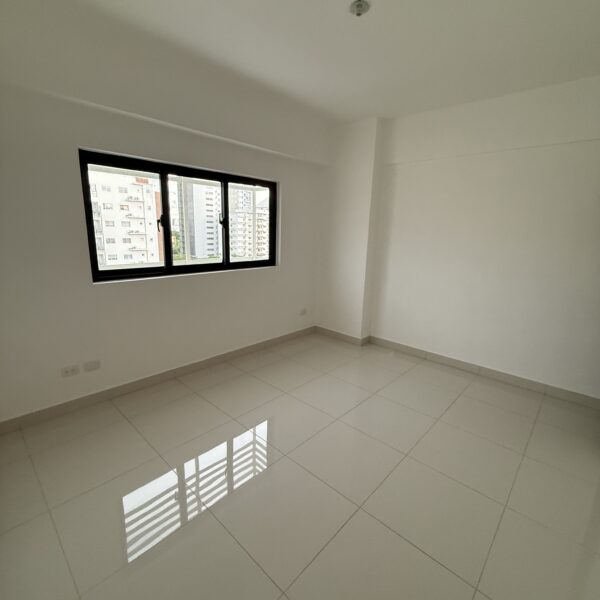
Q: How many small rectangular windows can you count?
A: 3